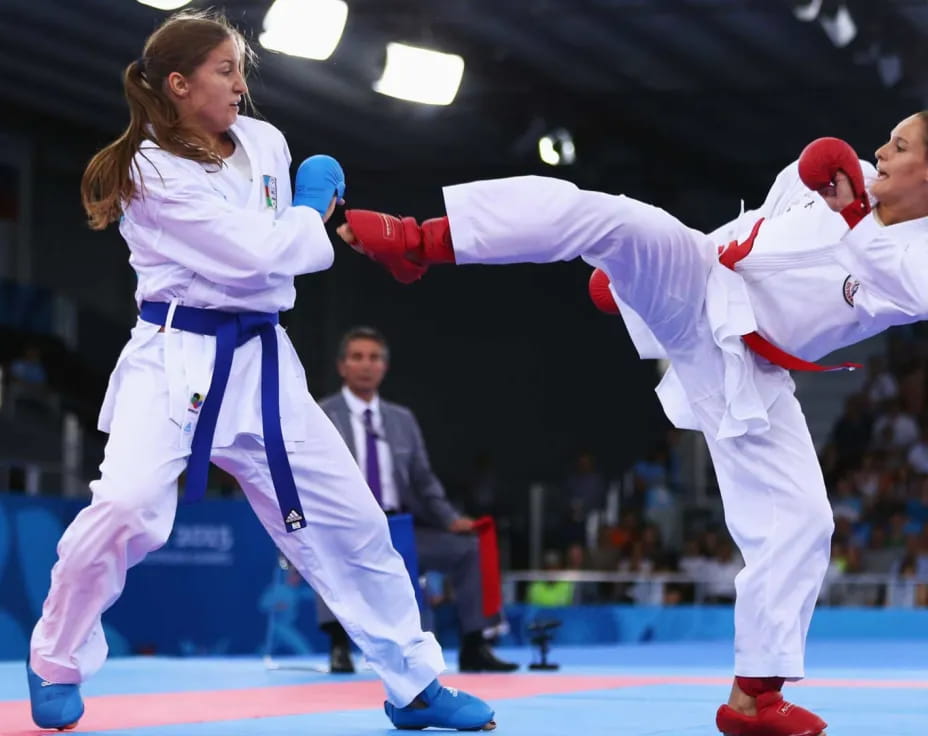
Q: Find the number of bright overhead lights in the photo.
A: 4